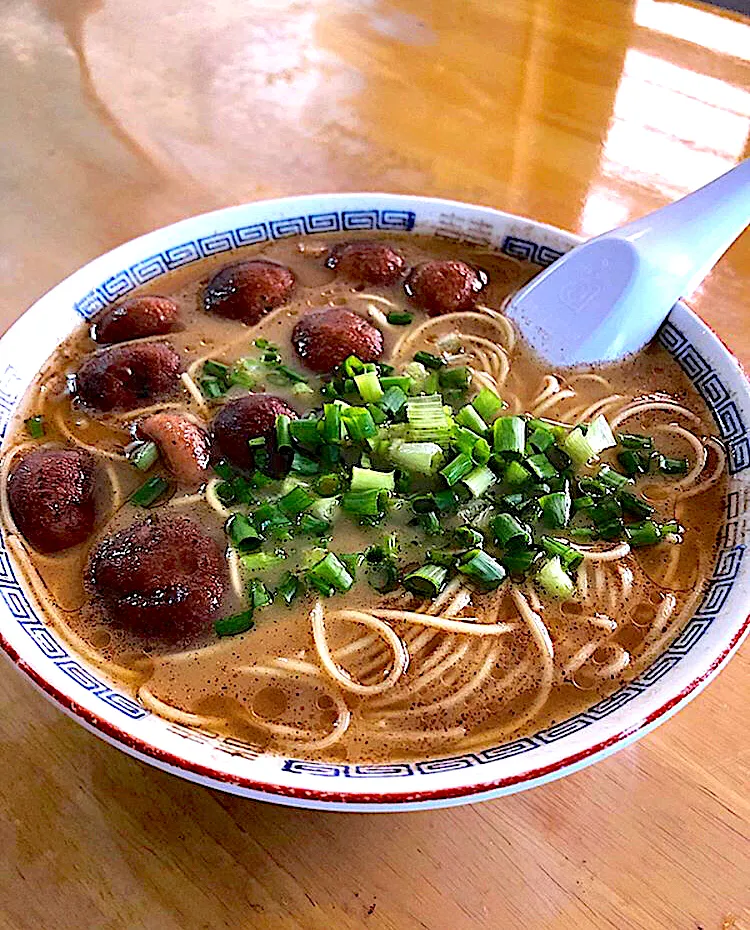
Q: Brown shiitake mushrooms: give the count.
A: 10